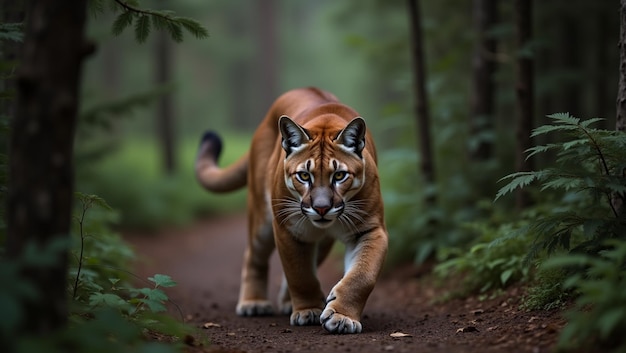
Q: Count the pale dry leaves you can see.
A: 2